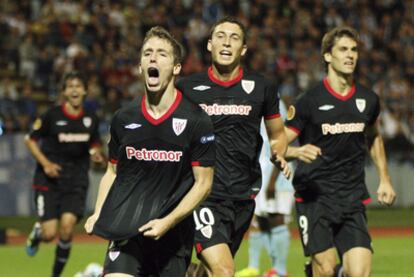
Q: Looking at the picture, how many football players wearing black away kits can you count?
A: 4